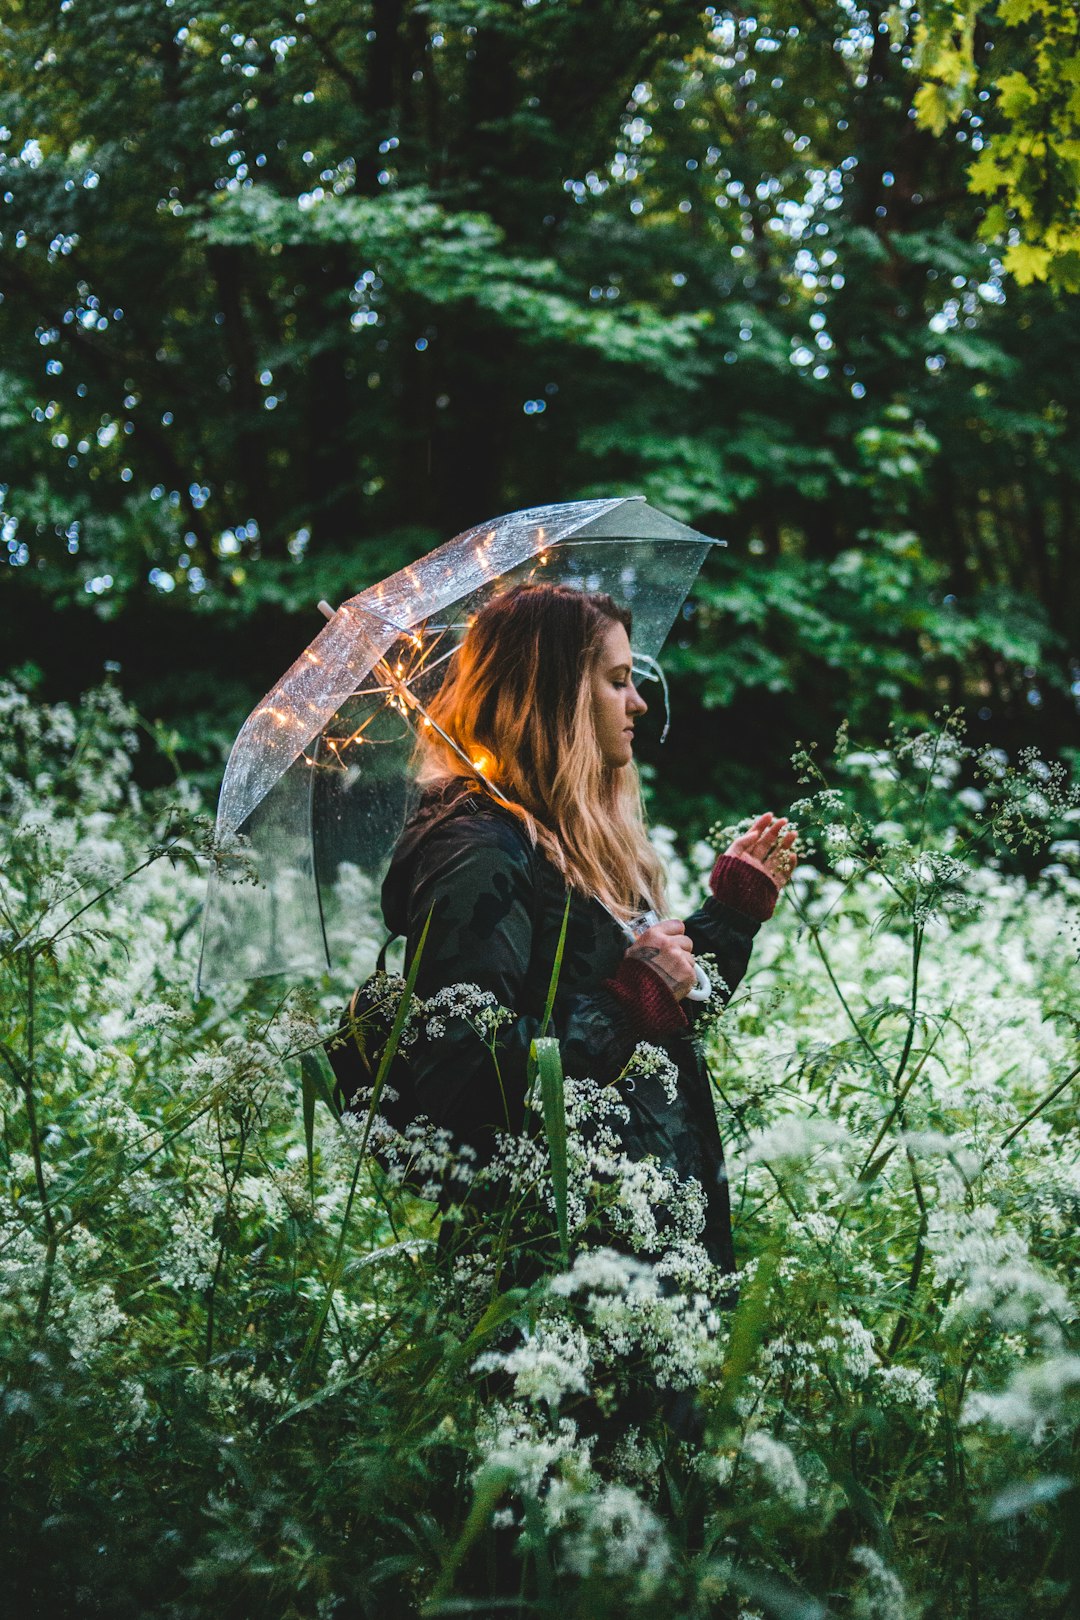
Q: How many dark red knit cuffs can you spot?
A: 2